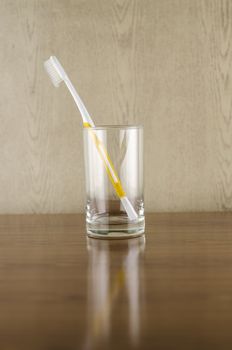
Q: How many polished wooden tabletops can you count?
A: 1